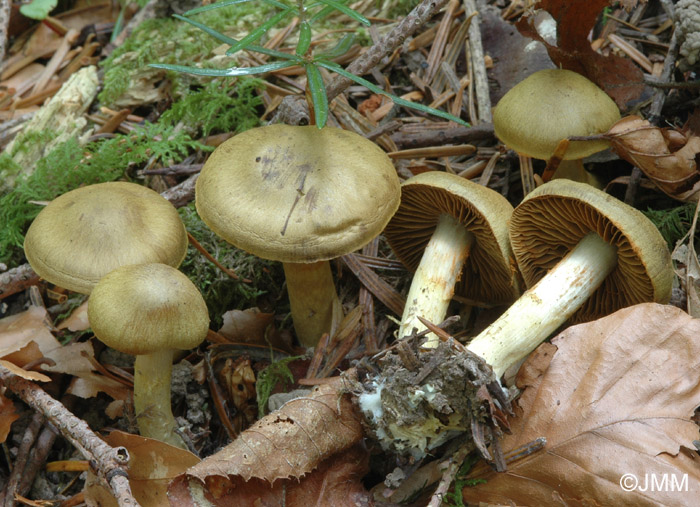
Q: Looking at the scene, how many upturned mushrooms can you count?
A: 2